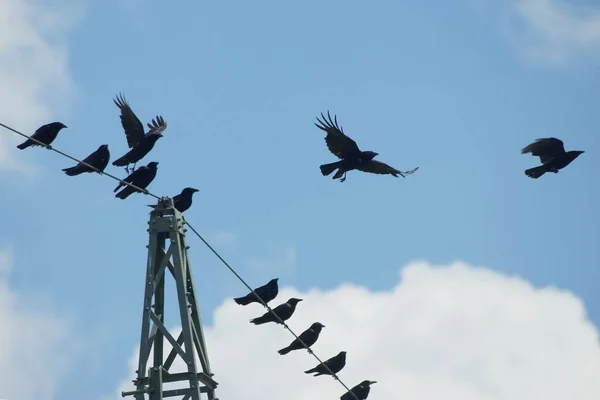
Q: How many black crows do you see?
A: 12